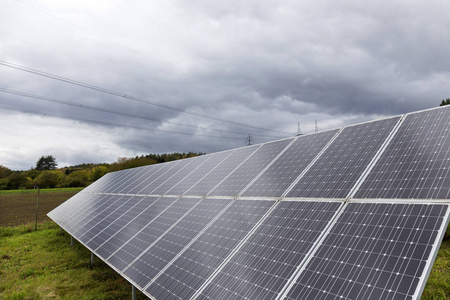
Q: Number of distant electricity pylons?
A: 3